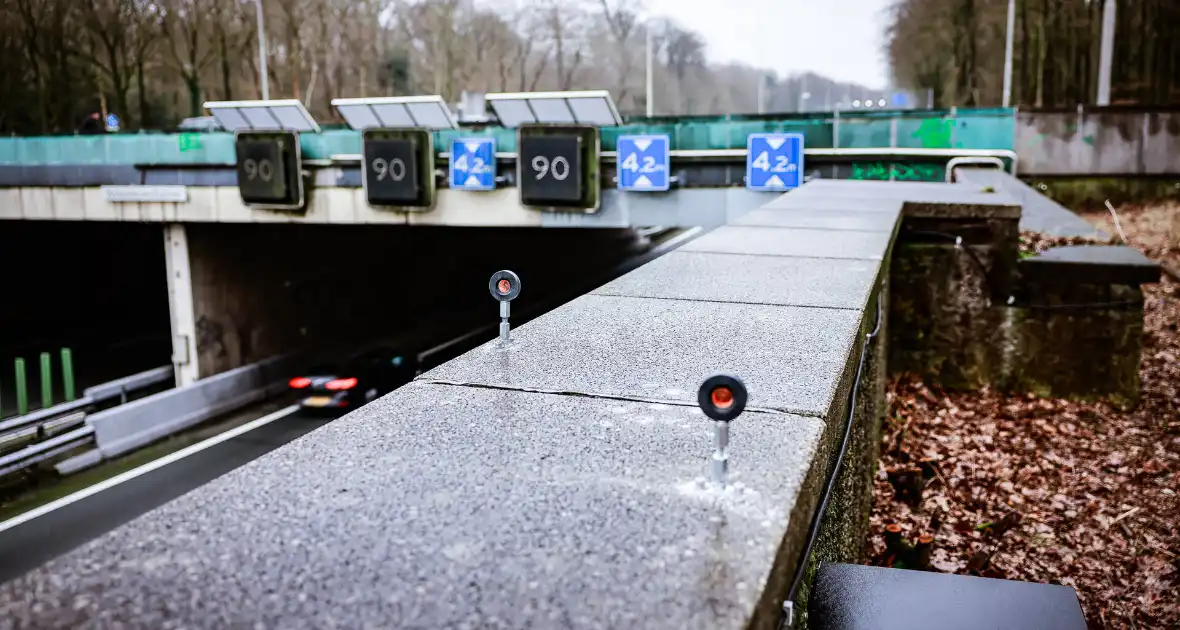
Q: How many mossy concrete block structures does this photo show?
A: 2